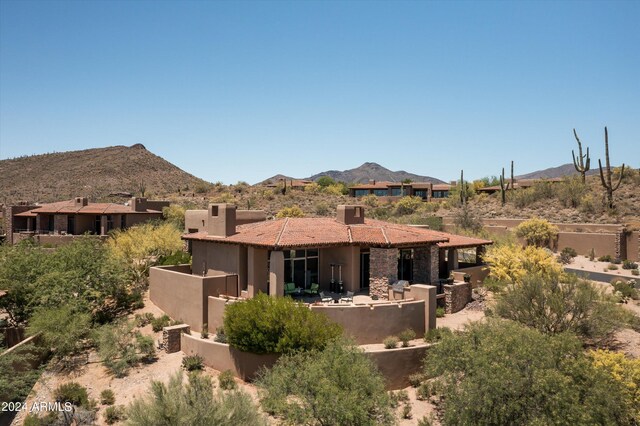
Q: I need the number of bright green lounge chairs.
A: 2